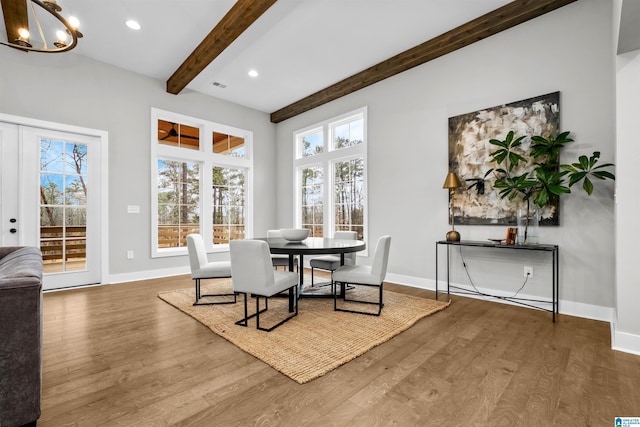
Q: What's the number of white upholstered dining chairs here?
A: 5